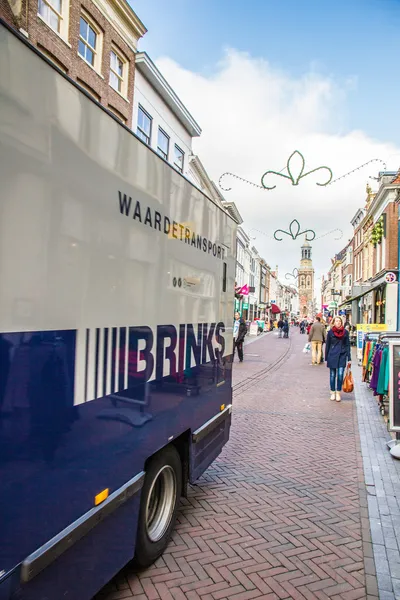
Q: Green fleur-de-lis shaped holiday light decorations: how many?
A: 3